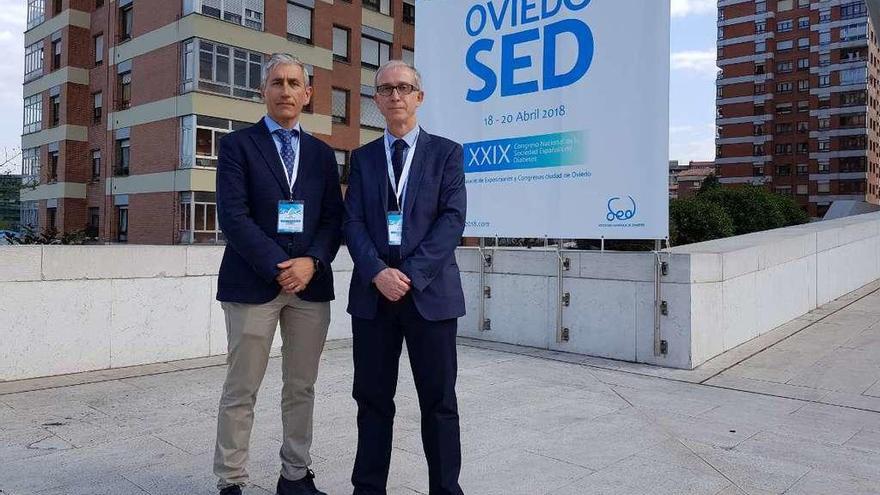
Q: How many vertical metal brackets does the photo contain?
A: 3